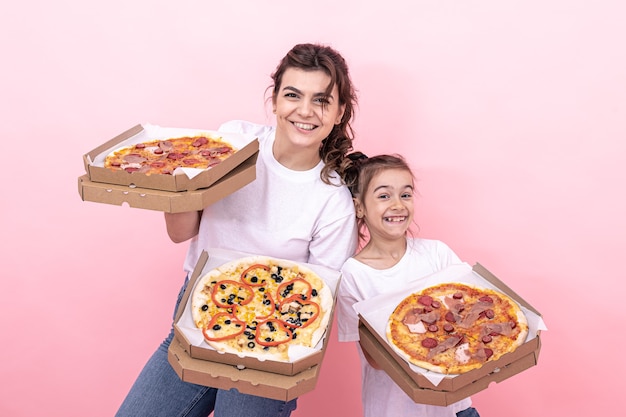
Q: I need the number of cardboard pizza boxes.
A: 6